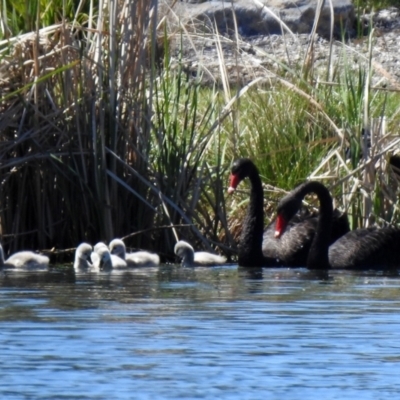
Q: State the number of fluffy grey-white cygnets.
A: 6